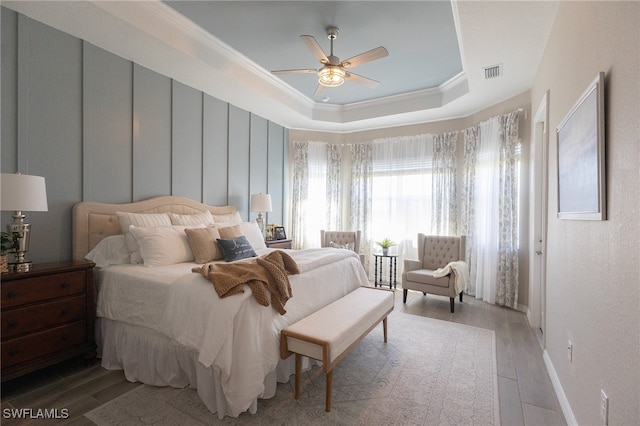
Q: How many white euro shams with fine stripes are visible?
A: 3